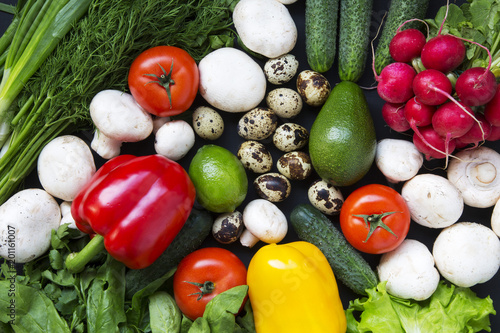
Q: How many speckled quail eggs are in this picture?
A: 11